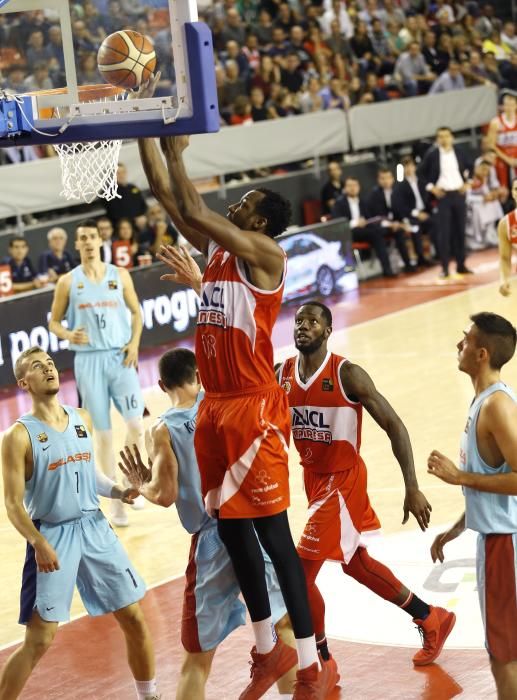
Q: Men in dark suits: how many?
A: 4